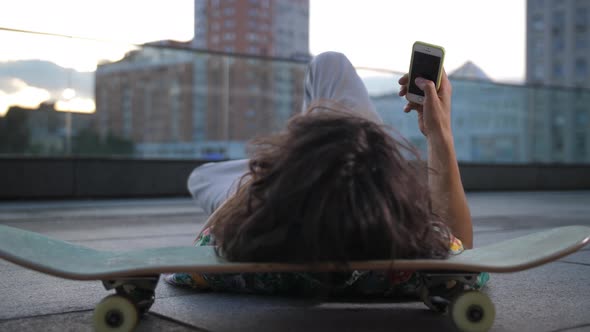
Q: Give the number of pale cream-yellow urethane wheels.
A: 2